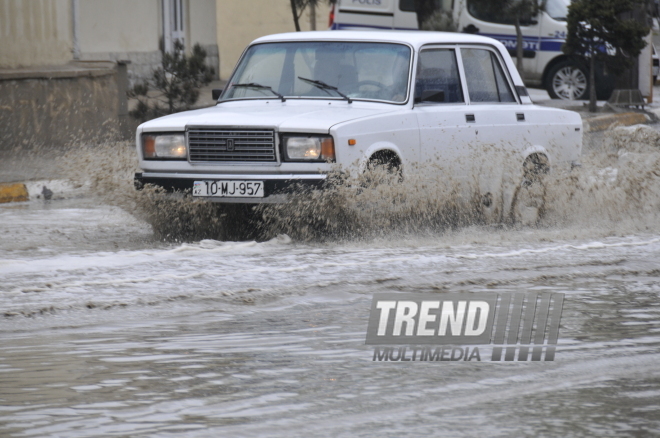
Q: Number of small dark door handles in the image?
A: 2